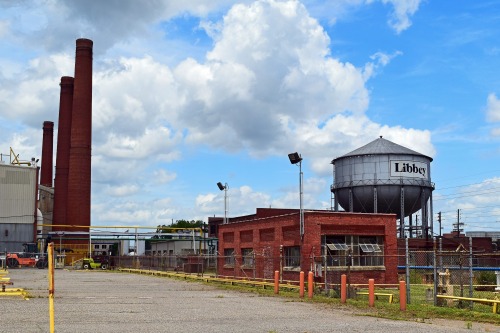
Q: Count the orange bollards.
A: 6